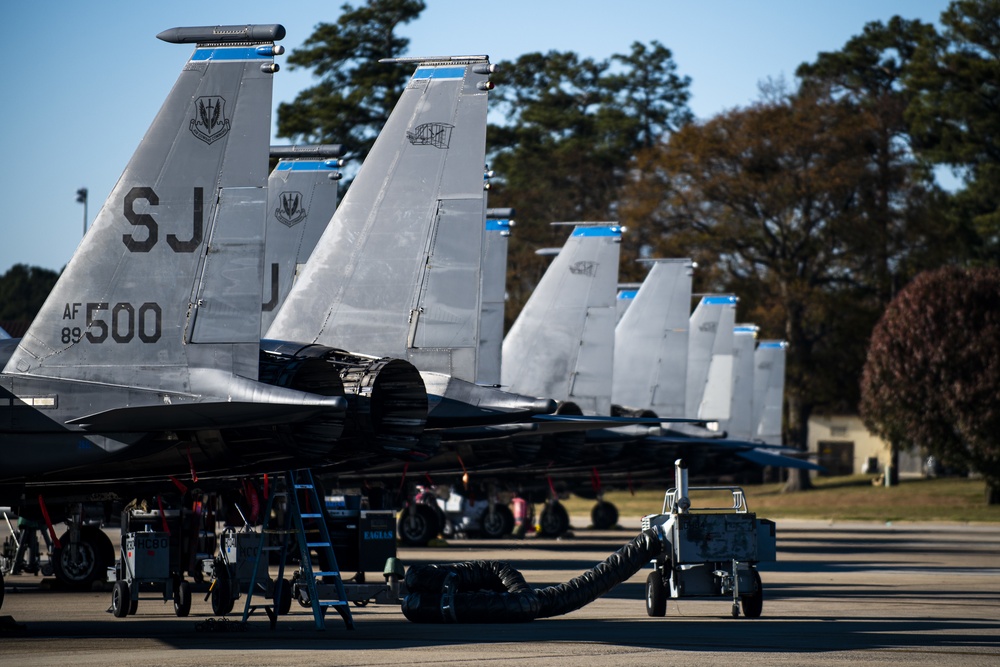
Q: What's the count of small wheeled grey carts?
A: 3